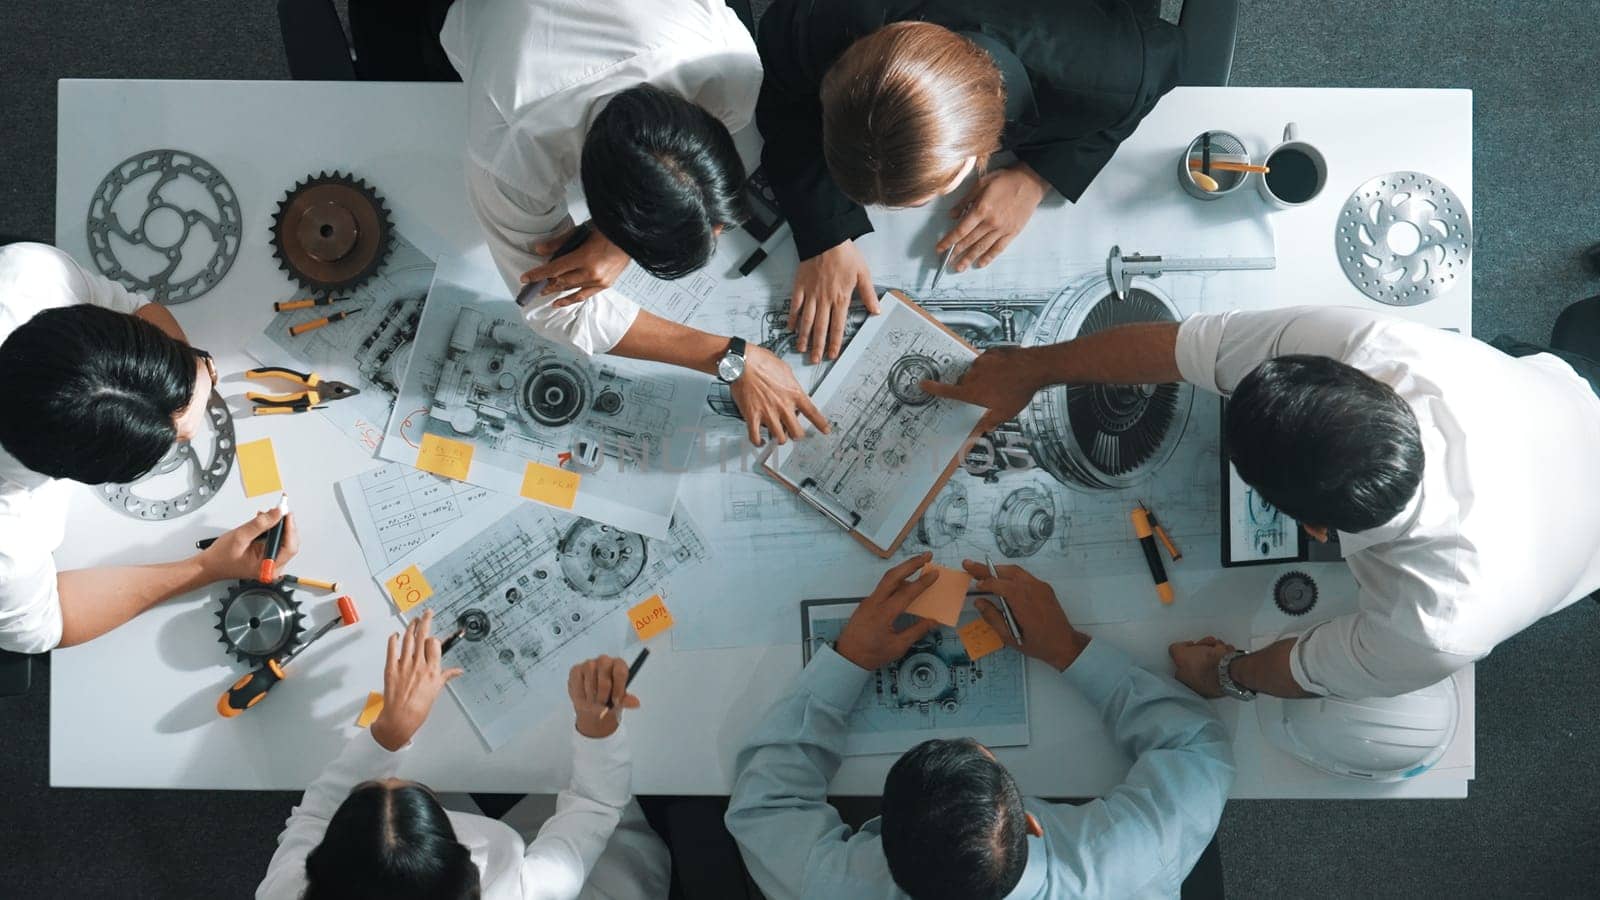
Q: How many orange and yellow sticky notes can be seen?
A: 8